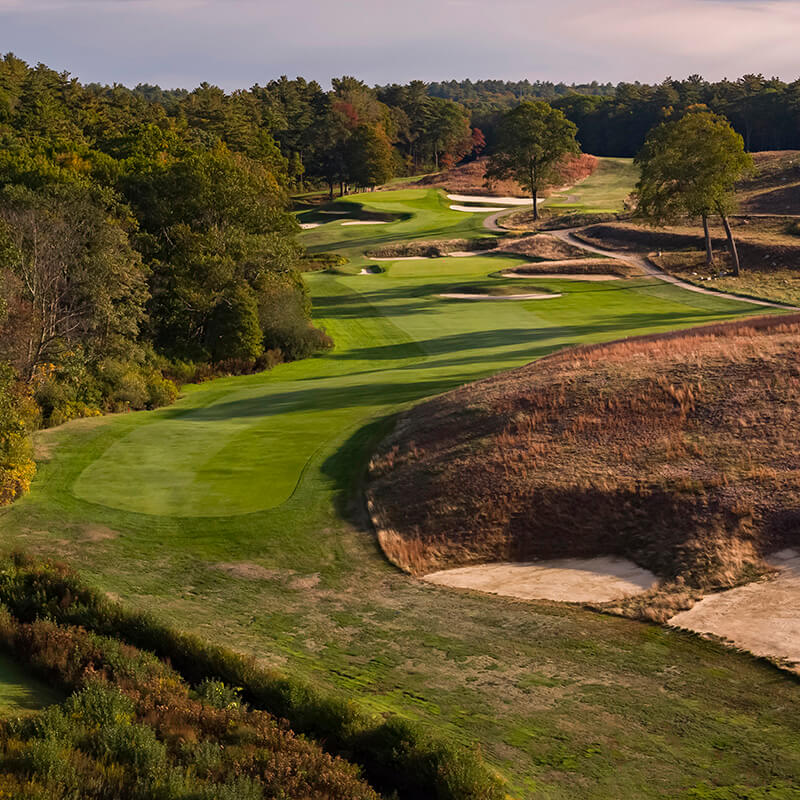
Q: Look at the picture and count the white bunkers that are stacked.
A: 2